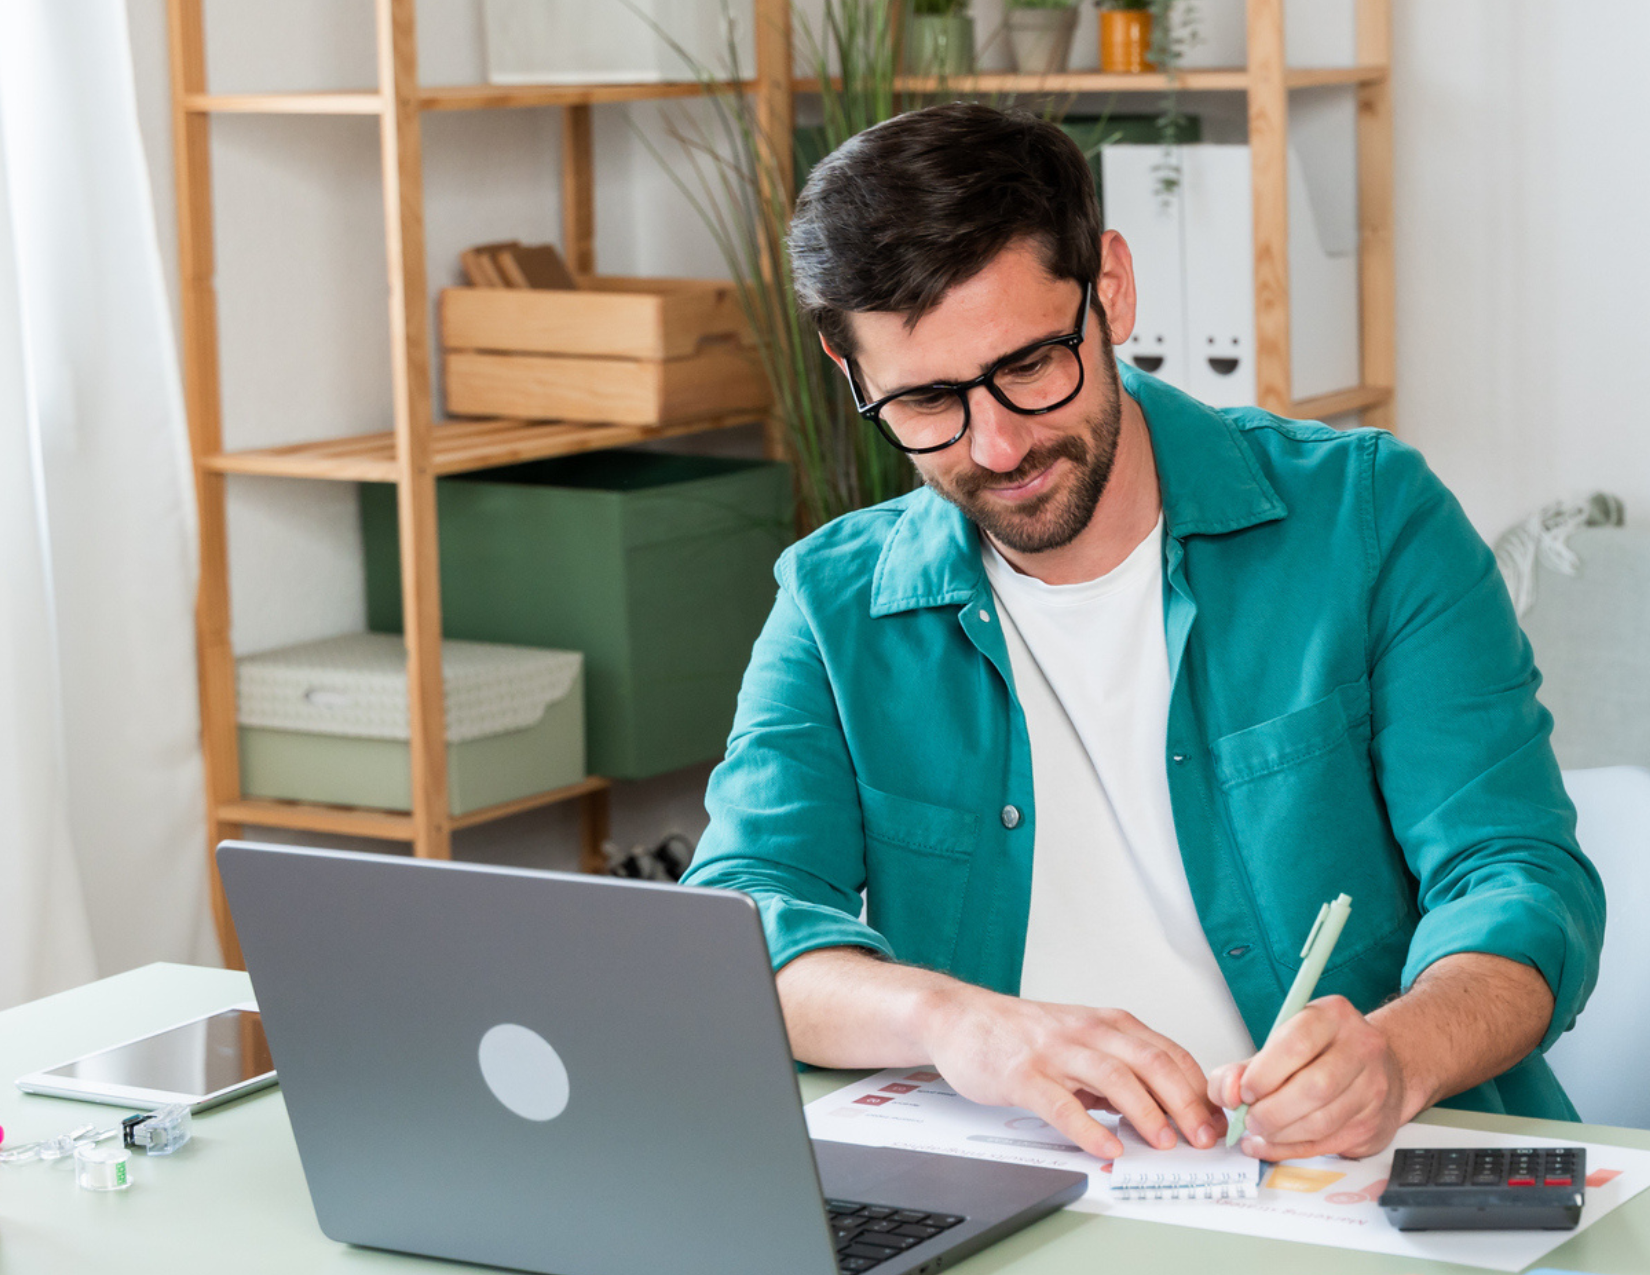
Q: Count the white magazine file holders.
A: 2